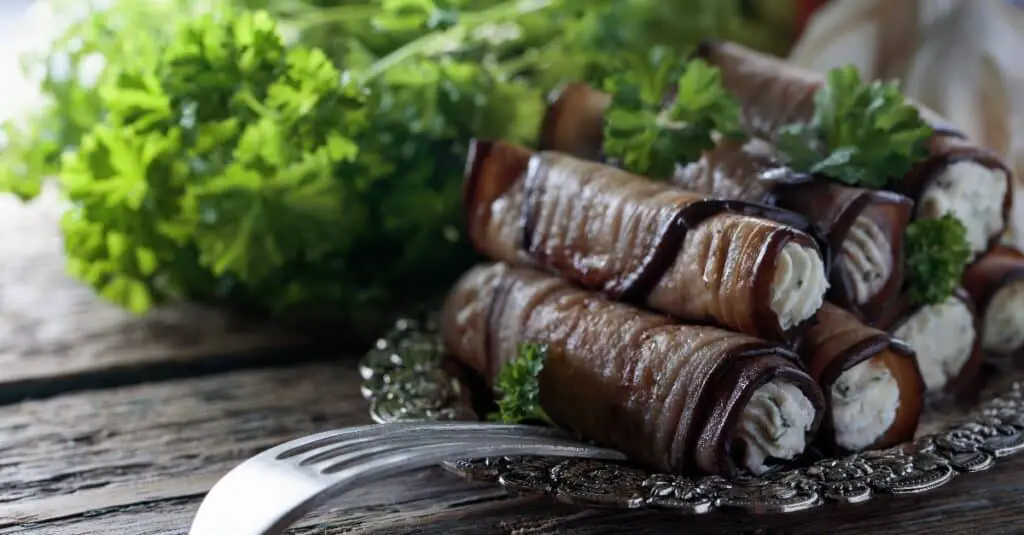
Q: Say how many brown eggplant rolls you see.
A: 7